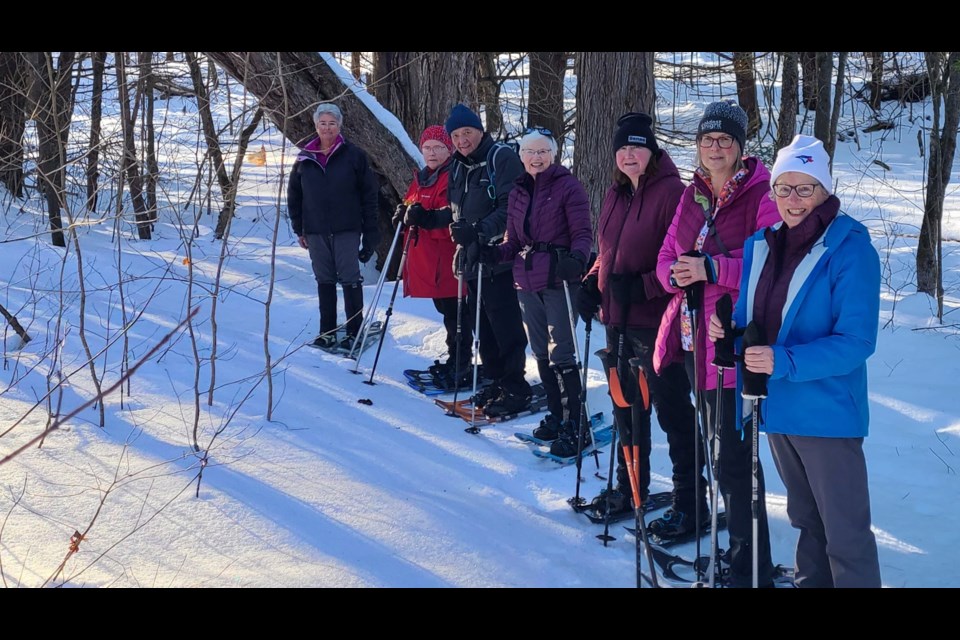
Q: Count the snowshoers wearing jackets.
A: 7